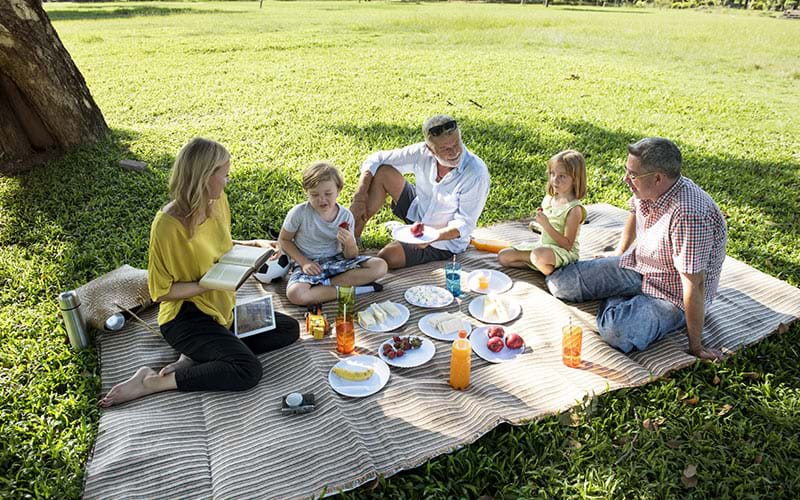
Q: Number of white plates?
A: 9